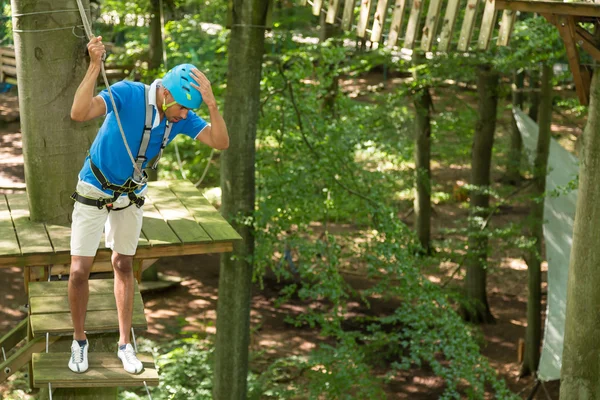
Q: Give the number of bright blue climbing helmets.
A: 1